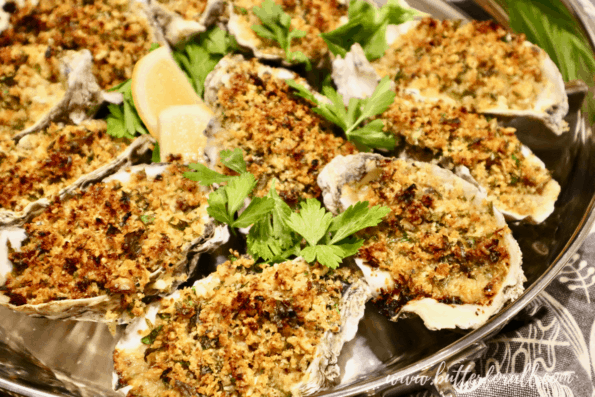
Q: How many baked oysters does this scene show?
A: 11